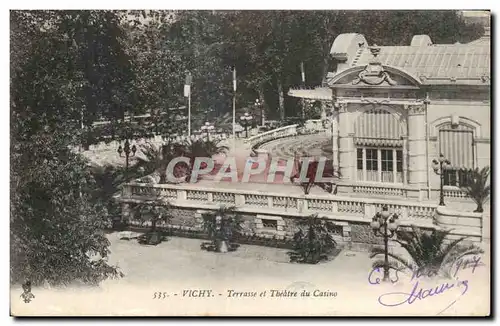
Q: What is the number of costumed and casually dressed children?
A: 0